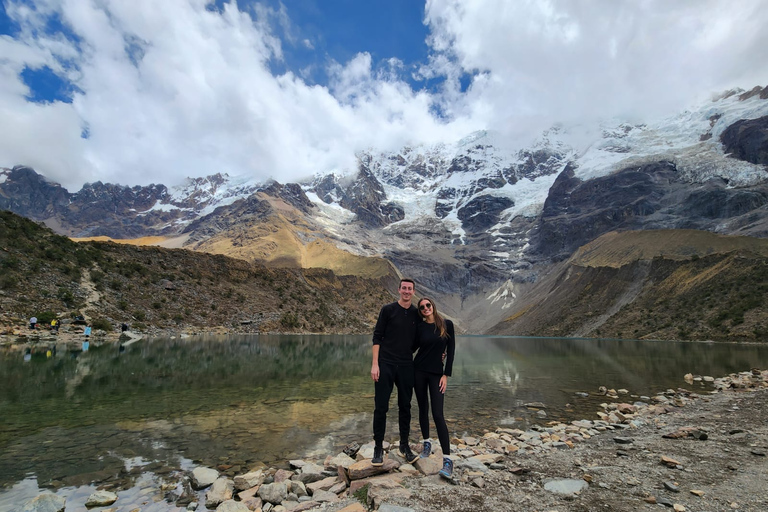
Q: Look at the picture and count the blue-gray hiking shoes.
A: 2